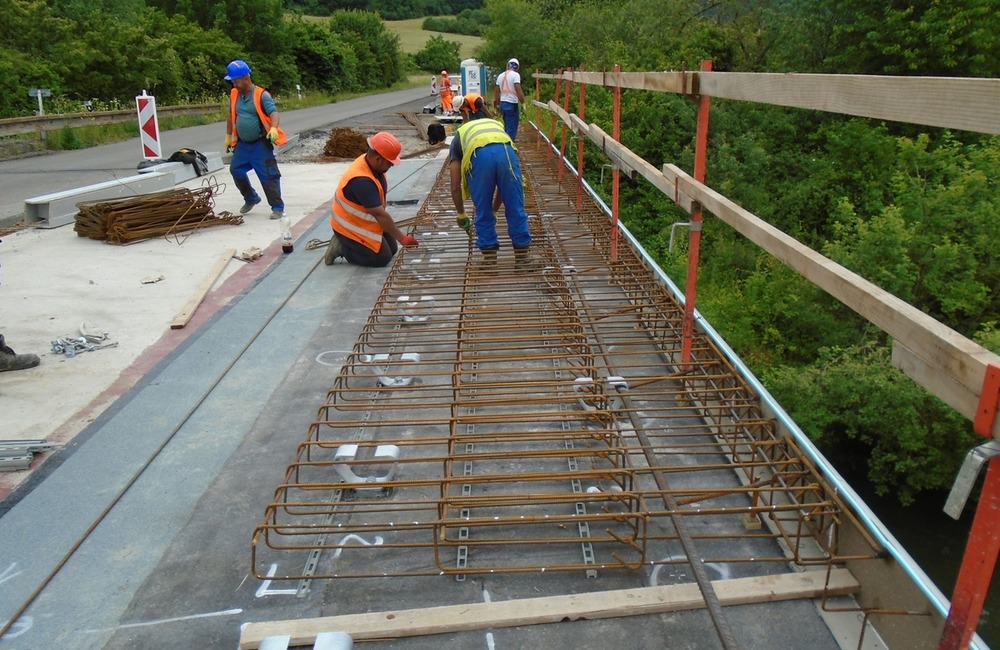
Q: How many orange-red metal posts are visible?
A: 7